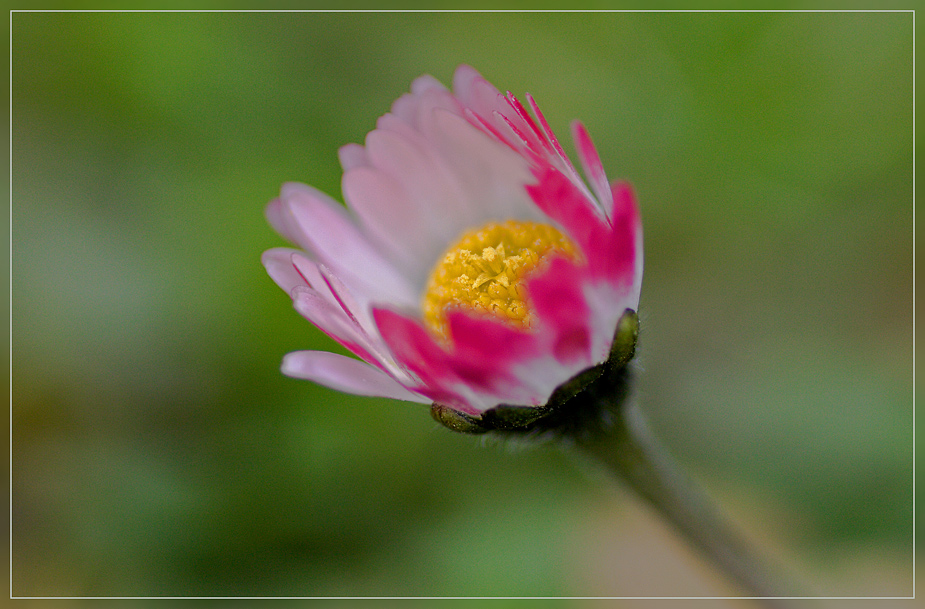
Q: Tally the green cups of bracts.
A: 1